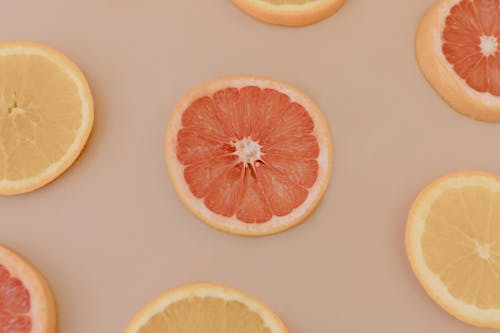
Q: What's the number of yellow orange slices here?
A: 4